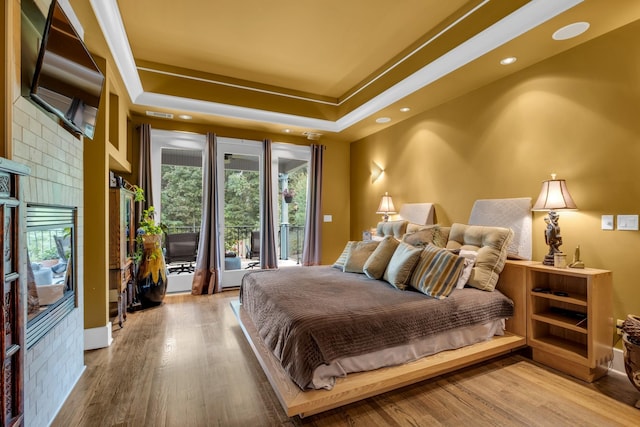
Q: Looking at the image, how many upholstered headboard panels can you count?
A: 2